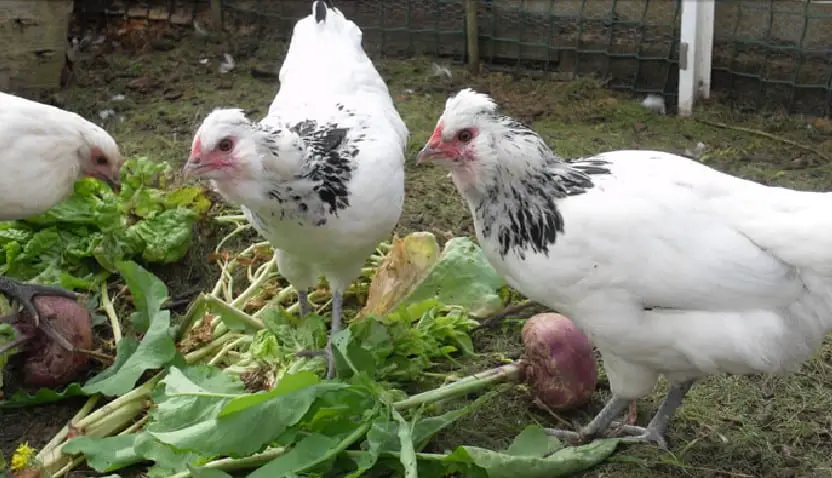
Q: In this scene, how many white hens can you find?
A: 3